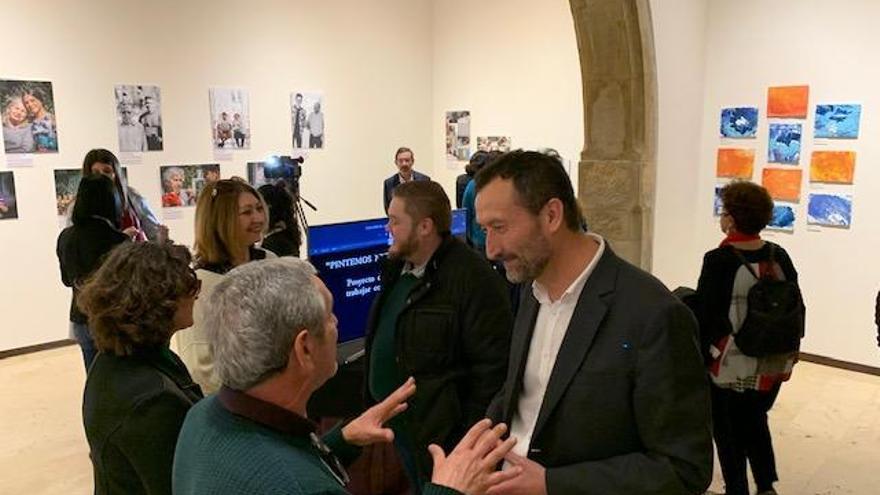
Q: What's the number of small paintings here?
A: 10